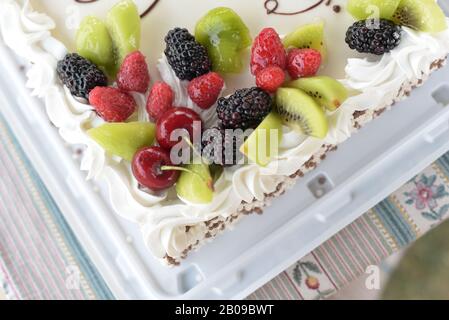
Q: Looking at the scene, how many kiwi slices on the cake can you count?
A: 11